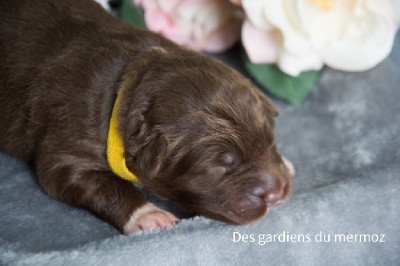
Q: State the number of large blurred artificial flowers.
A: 2